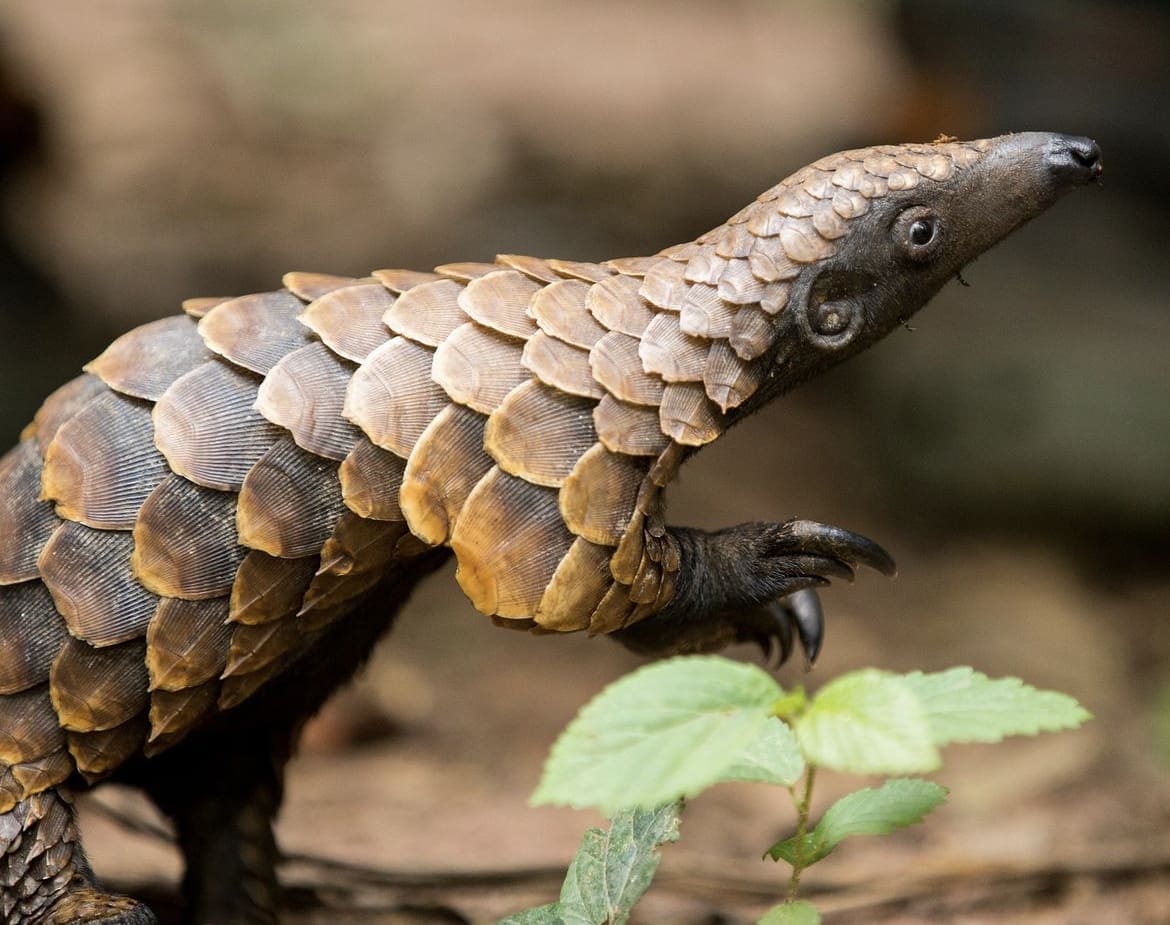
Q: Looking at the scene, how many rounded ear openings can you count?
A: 1